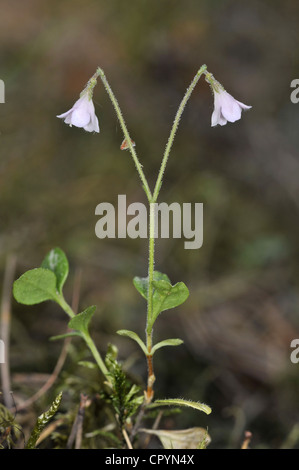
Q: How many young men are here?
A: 0